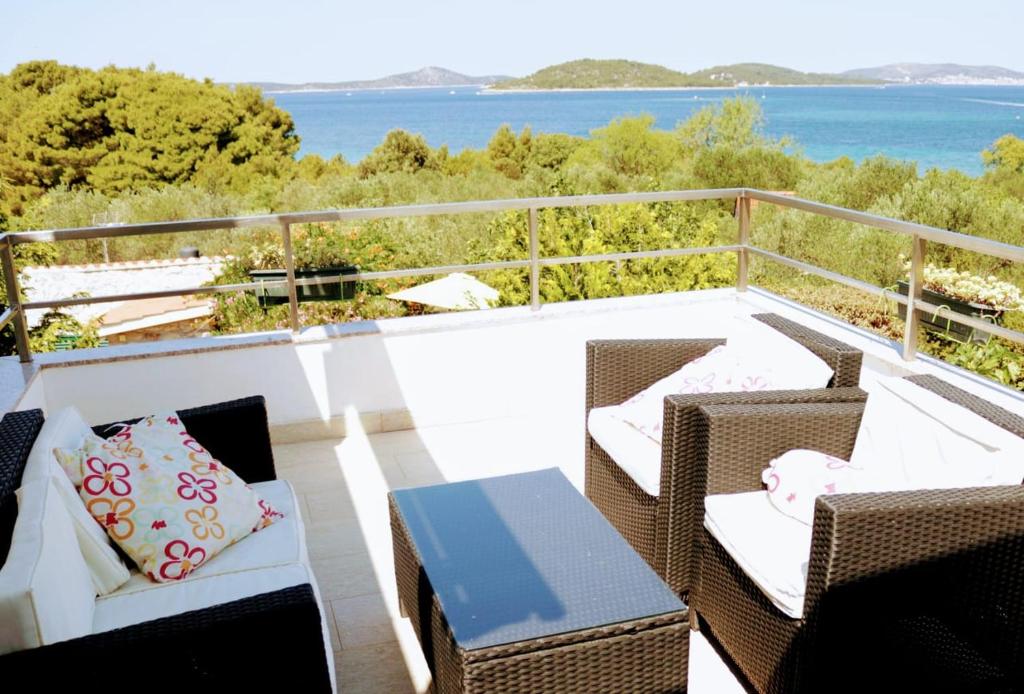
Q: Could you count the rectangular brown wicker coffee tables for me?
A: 1